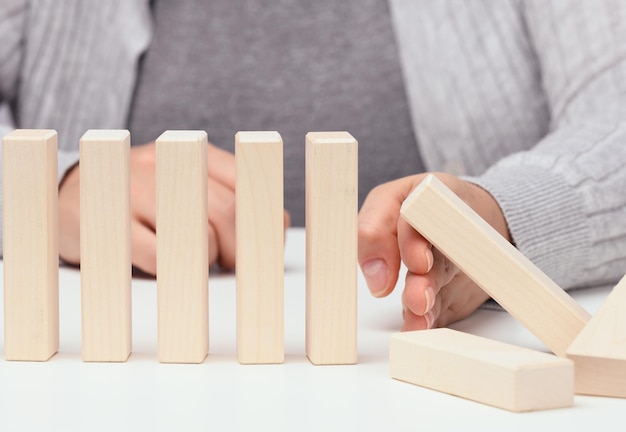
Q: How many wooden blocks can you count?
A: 8